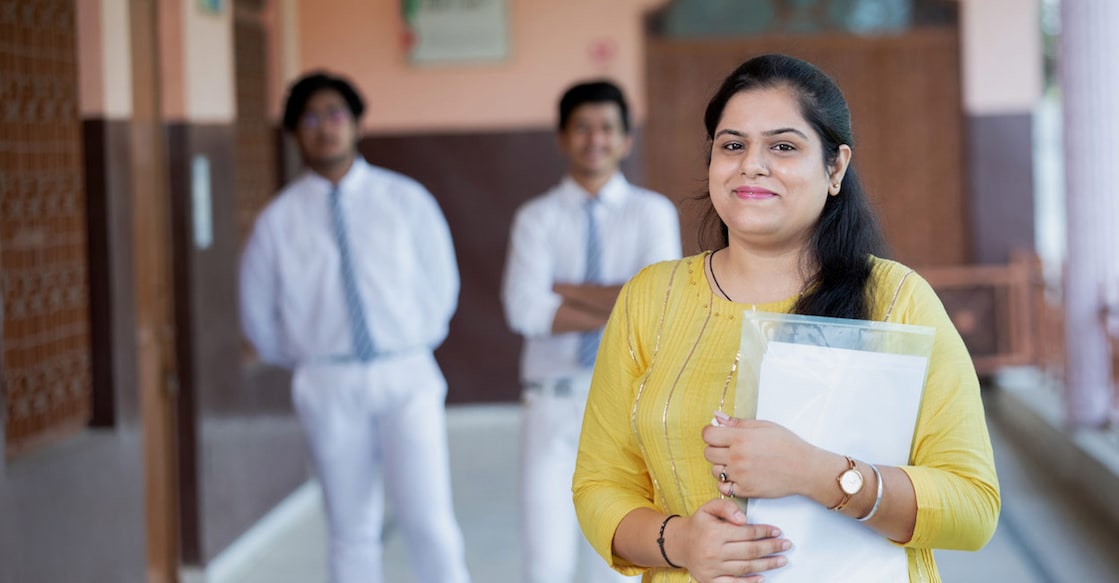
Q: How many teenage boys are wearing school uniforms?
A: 2